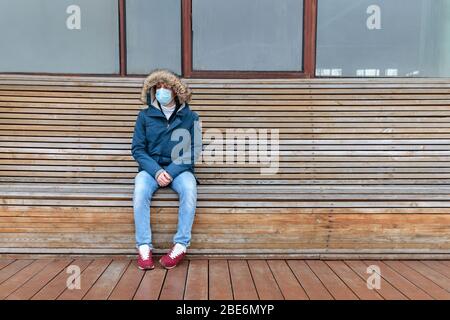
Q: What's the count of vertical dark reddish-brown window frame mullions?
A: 3